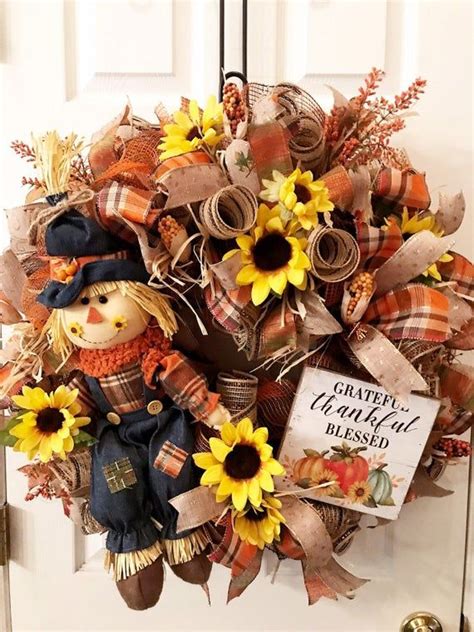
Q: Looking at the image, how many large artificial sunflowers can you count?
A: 7